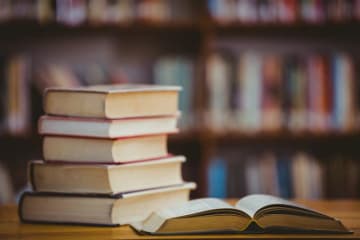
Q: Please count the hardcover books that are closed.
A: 5